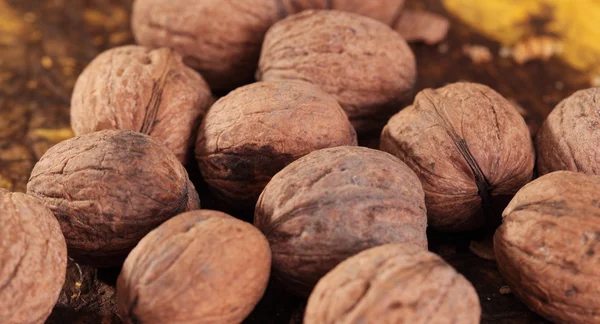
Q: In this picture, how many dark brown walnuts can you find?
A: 13